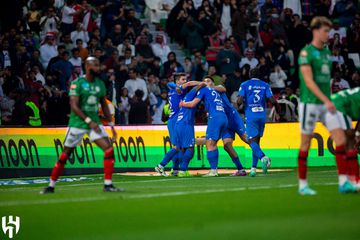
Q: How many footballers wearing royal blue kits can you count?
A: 5